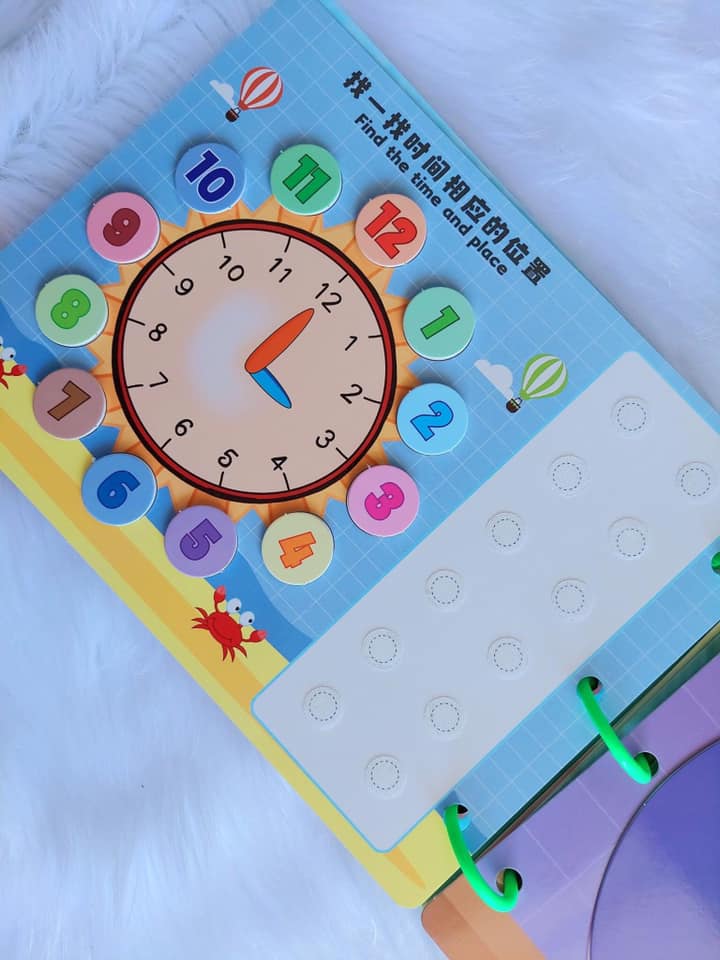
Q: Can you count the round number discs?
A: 12